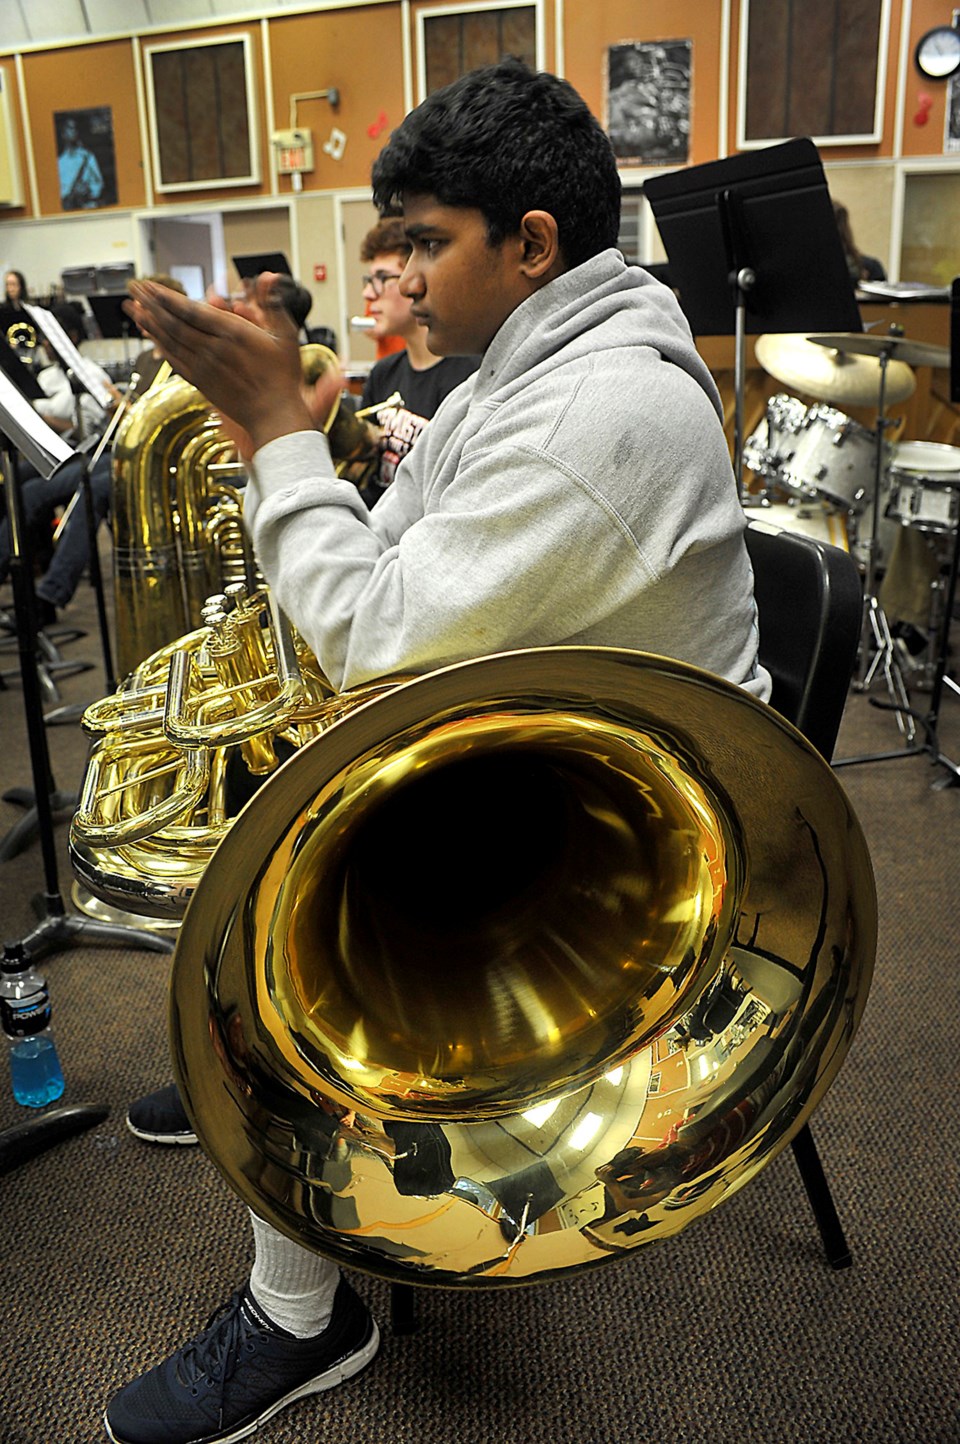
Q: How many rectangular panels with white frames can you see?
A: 3